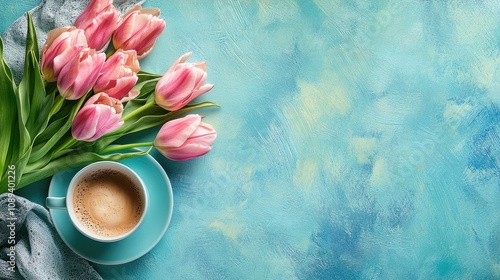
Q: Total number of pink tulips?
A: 8